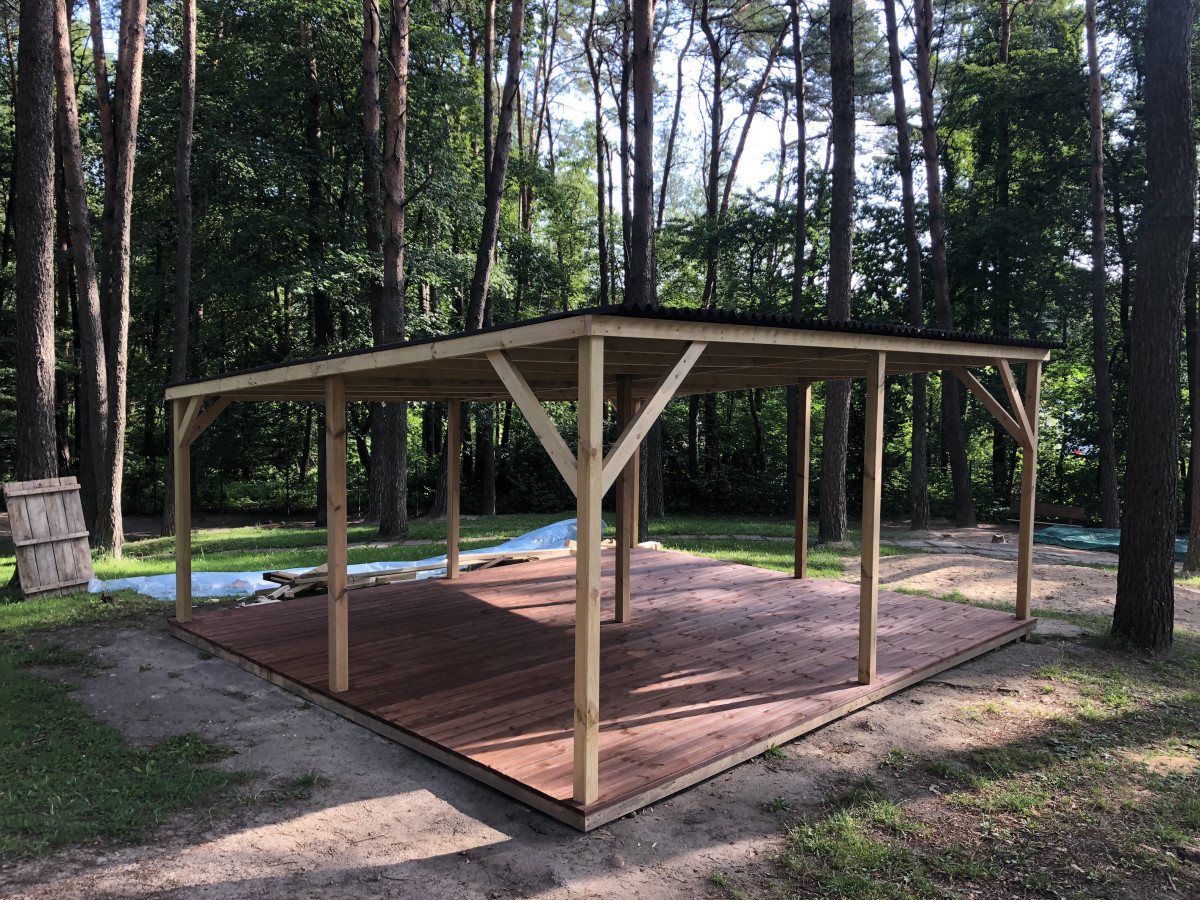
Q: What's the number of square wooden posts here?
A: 9